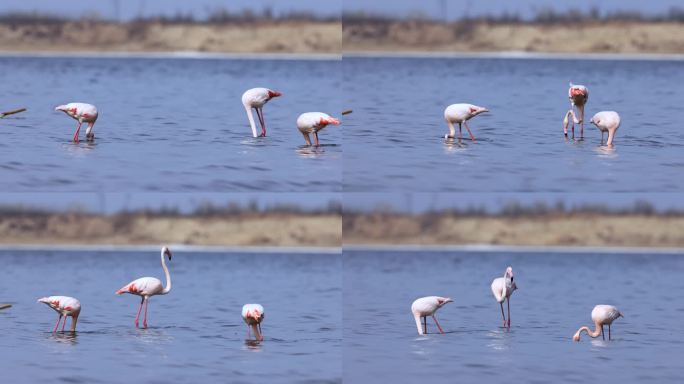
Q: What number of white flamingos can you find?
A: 12